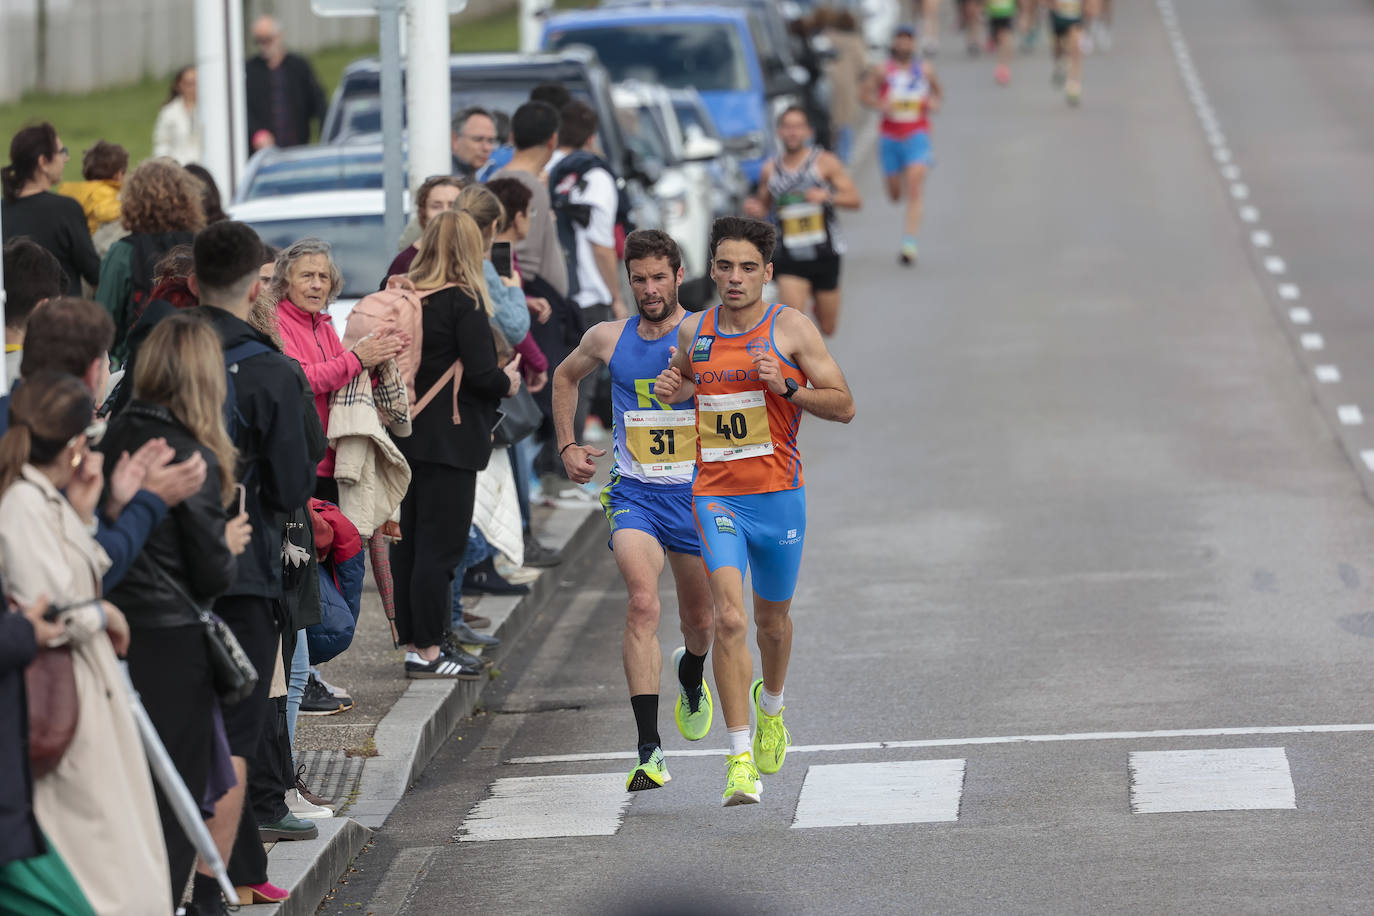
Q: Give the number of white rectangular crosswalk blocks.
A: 3